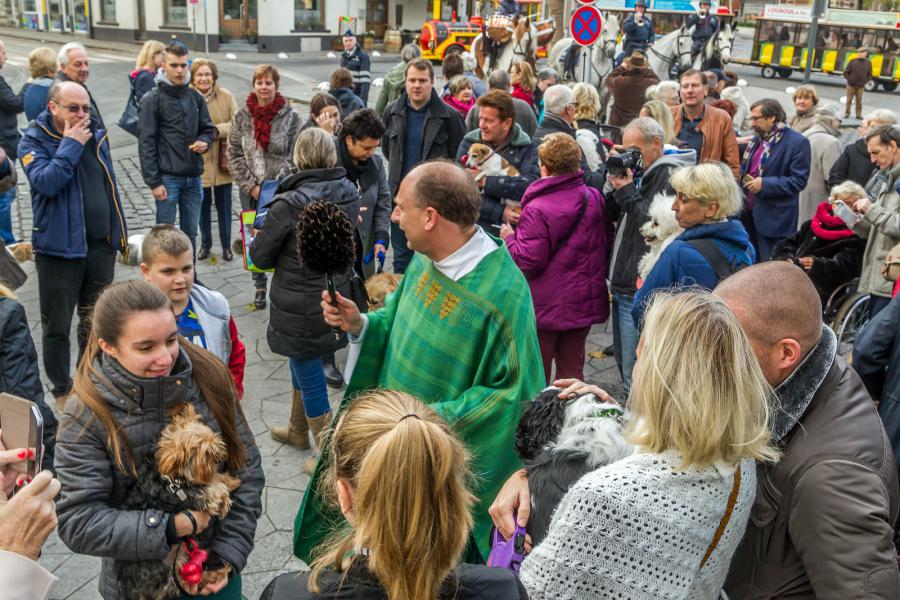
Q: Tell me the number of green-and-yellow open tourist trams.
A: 1